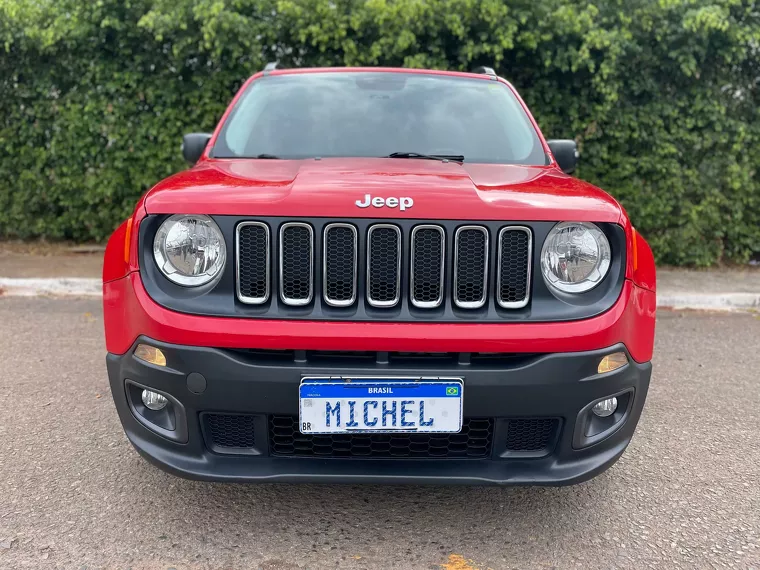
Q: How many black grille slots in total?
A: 7